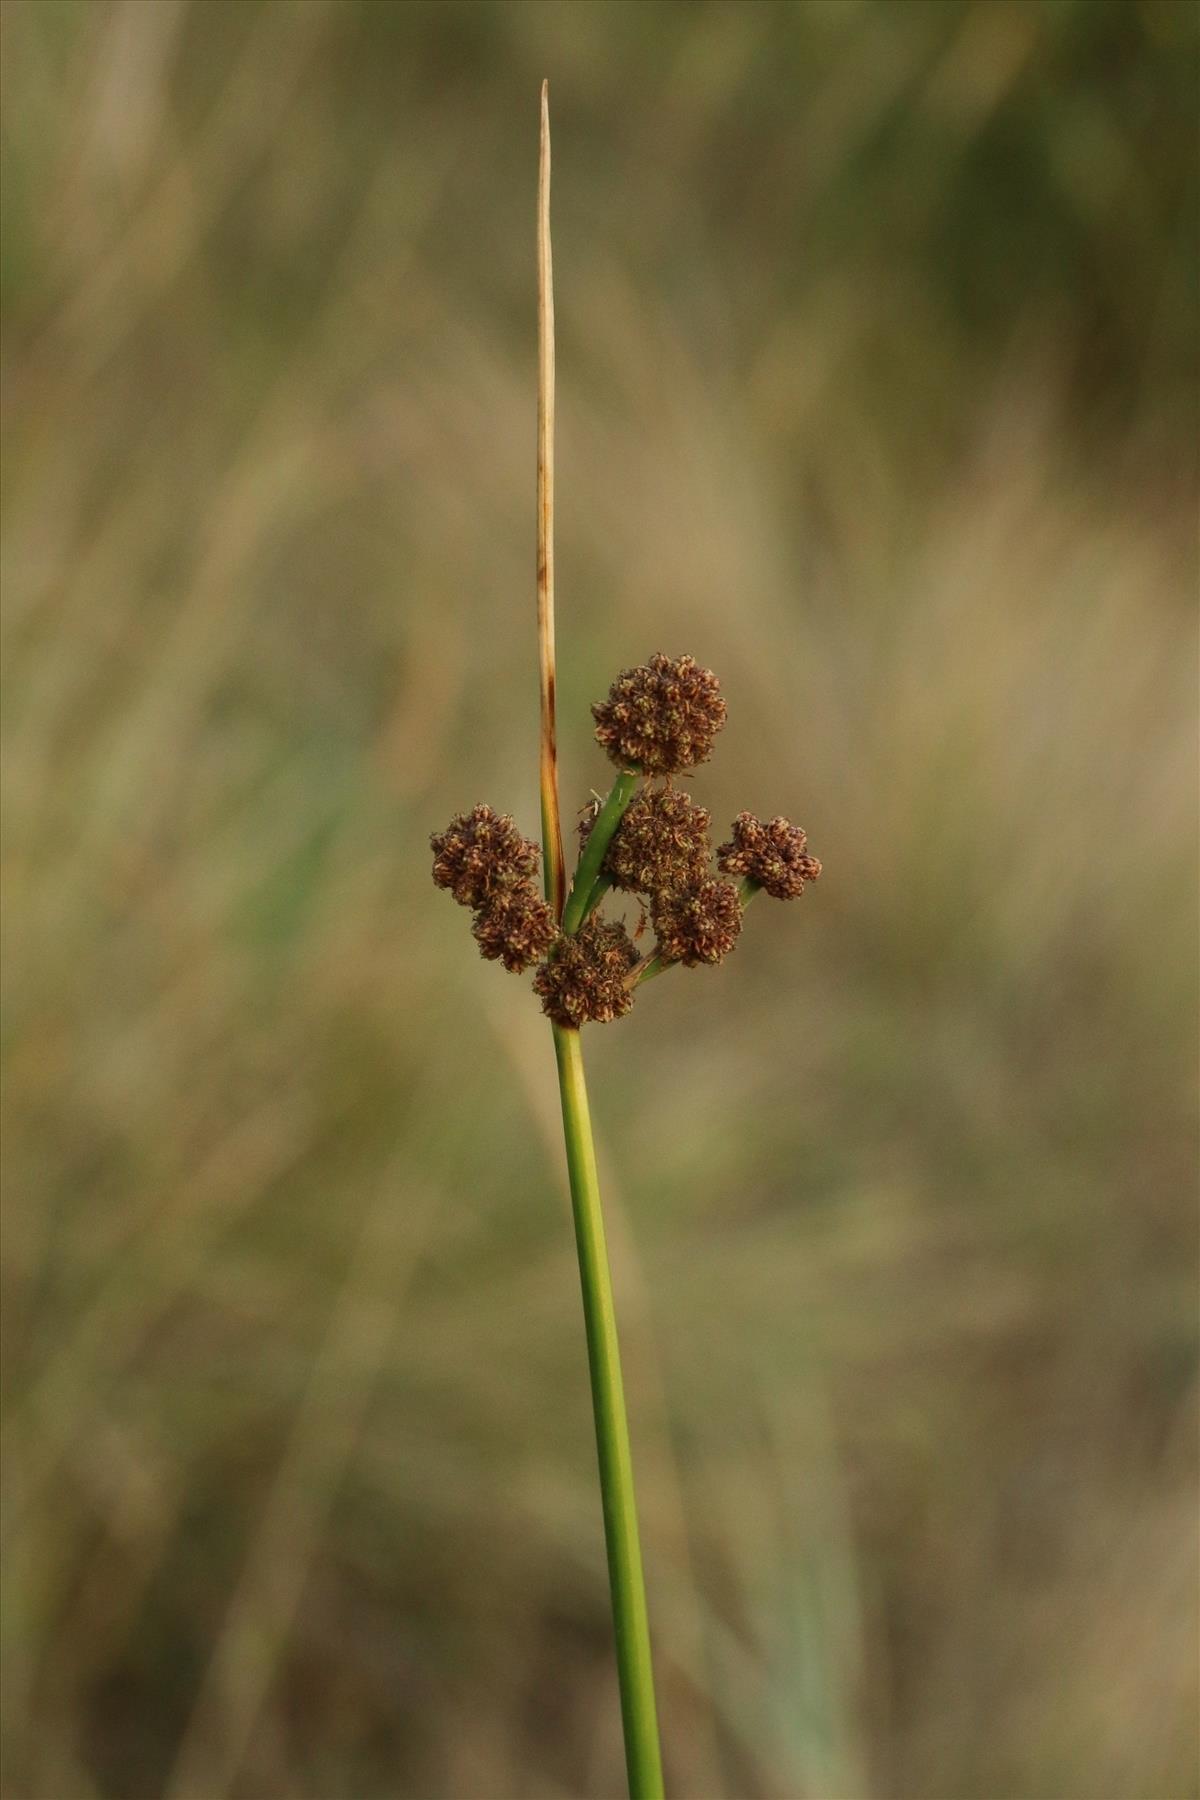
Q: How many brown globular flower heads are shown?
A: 7